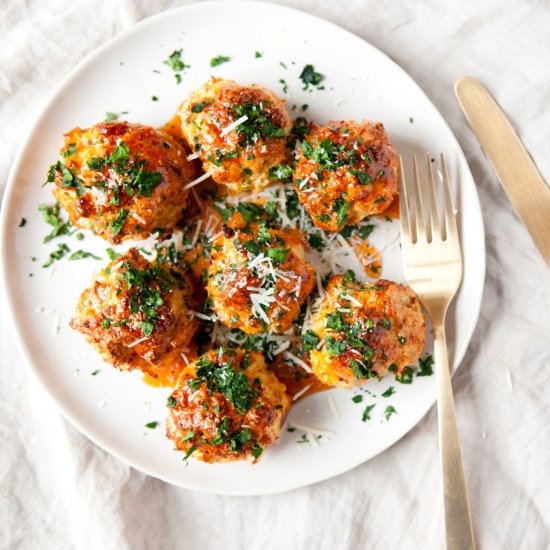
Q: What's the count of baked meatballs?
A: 7